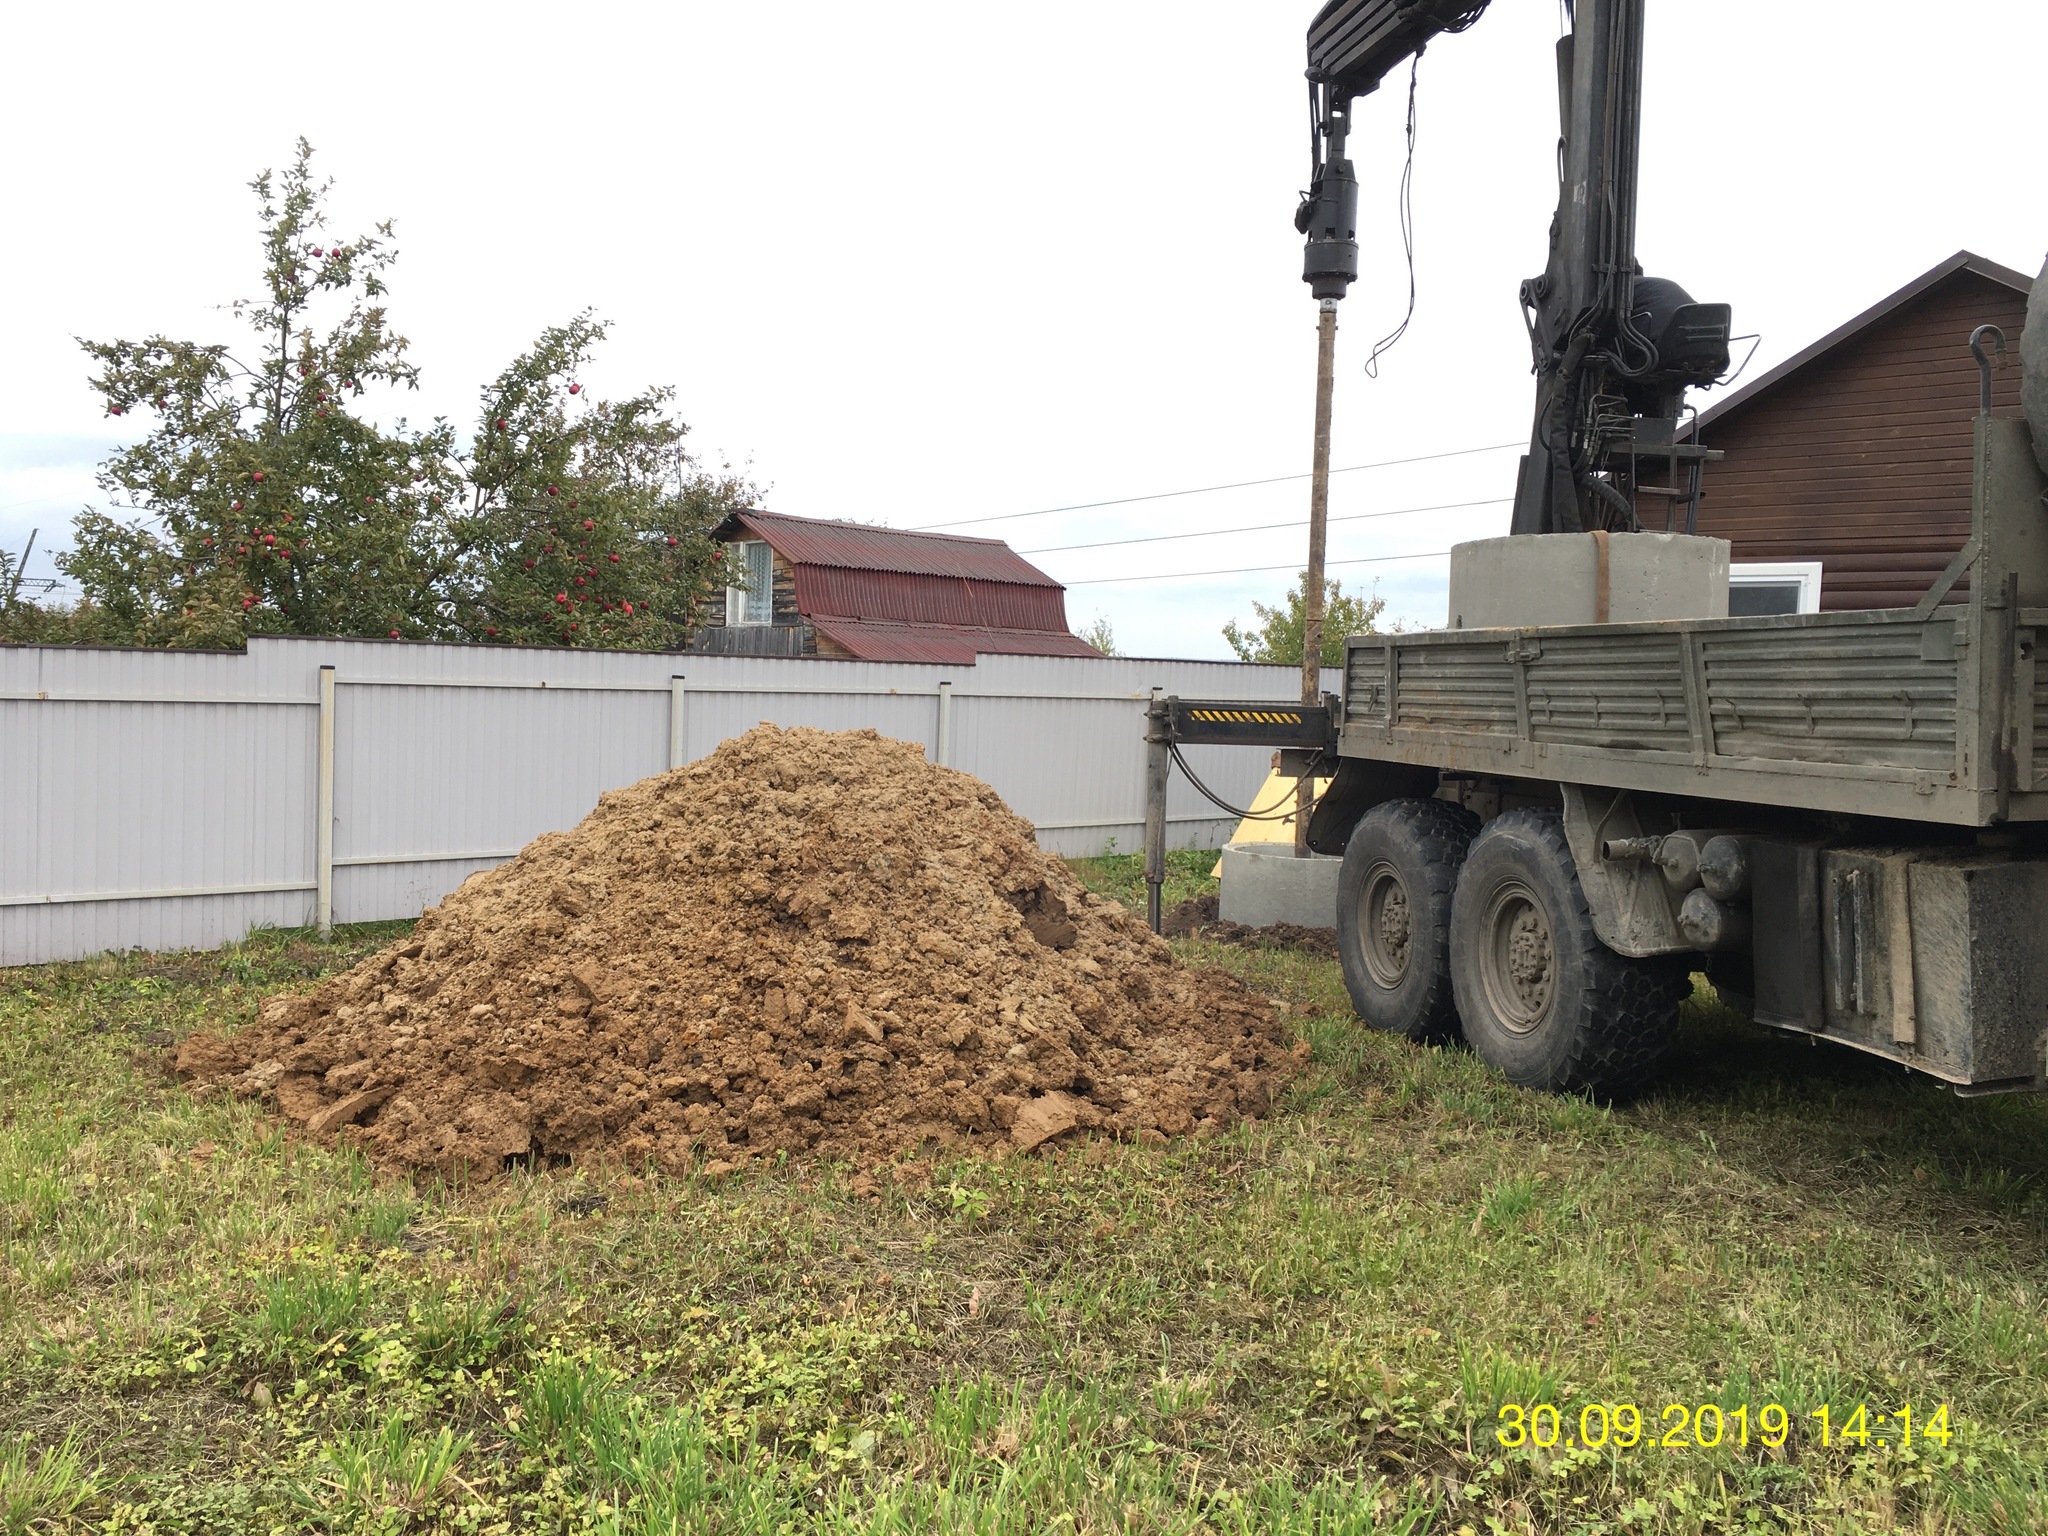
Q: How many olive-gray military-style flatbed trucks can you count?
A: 1